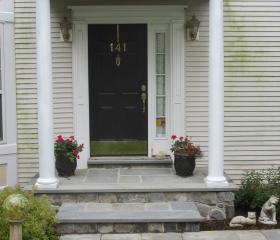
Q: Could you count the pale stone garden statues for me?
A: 2